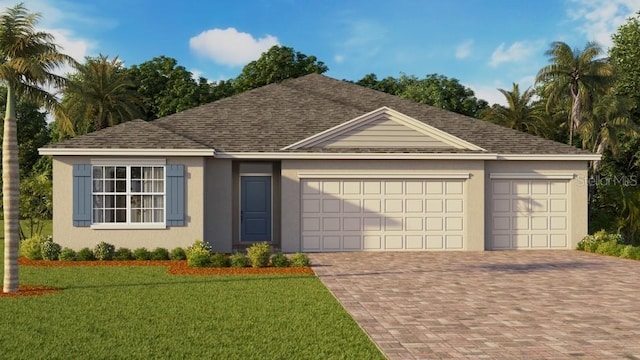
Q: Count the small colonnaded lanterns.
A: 0